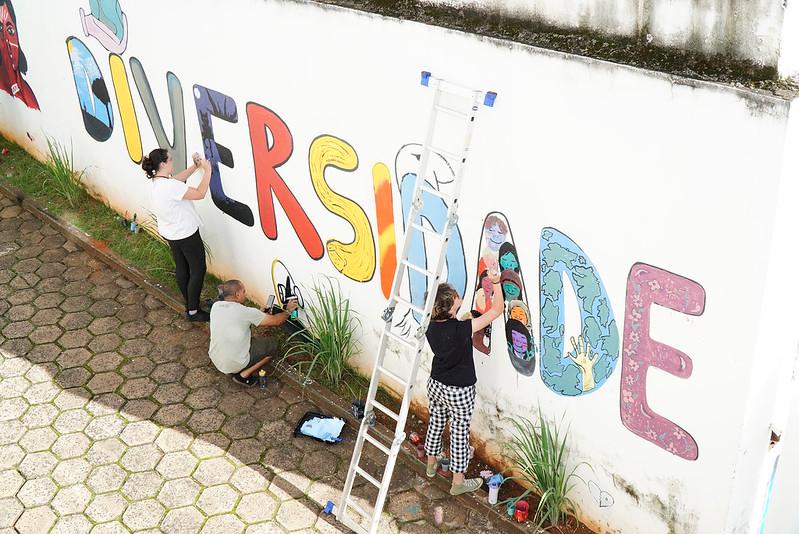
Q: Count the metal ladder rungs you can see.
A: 12